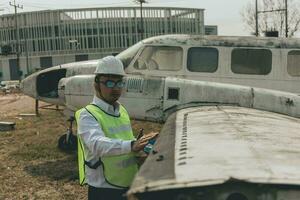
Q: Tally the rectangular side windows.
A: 3